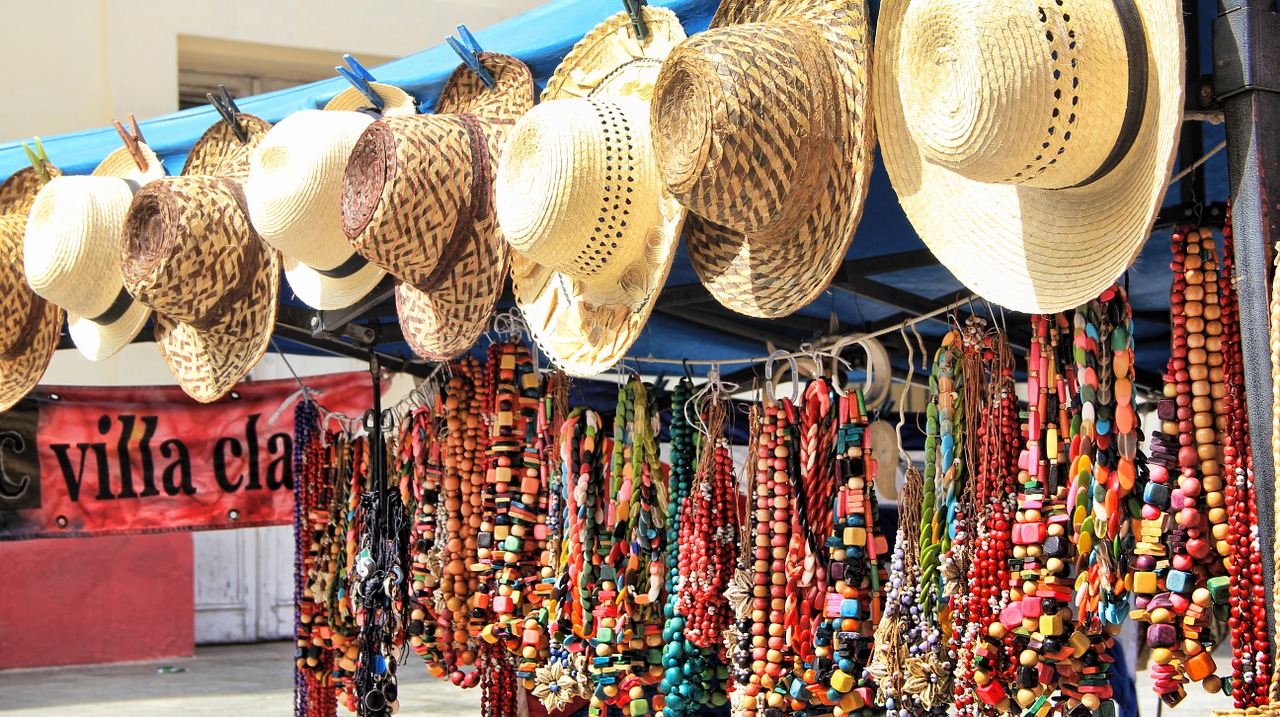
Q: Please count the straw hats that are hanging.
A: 8